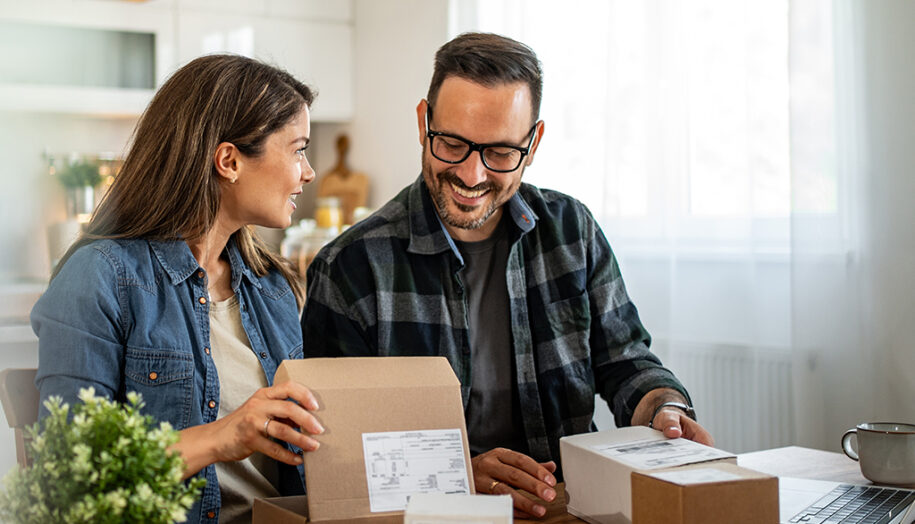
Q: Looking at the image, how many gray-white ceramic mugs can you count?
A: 1